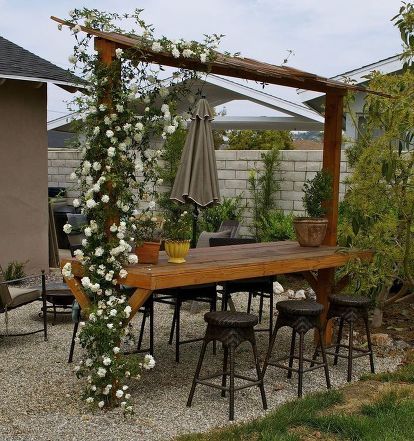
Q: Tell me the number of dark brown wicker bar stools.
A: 3